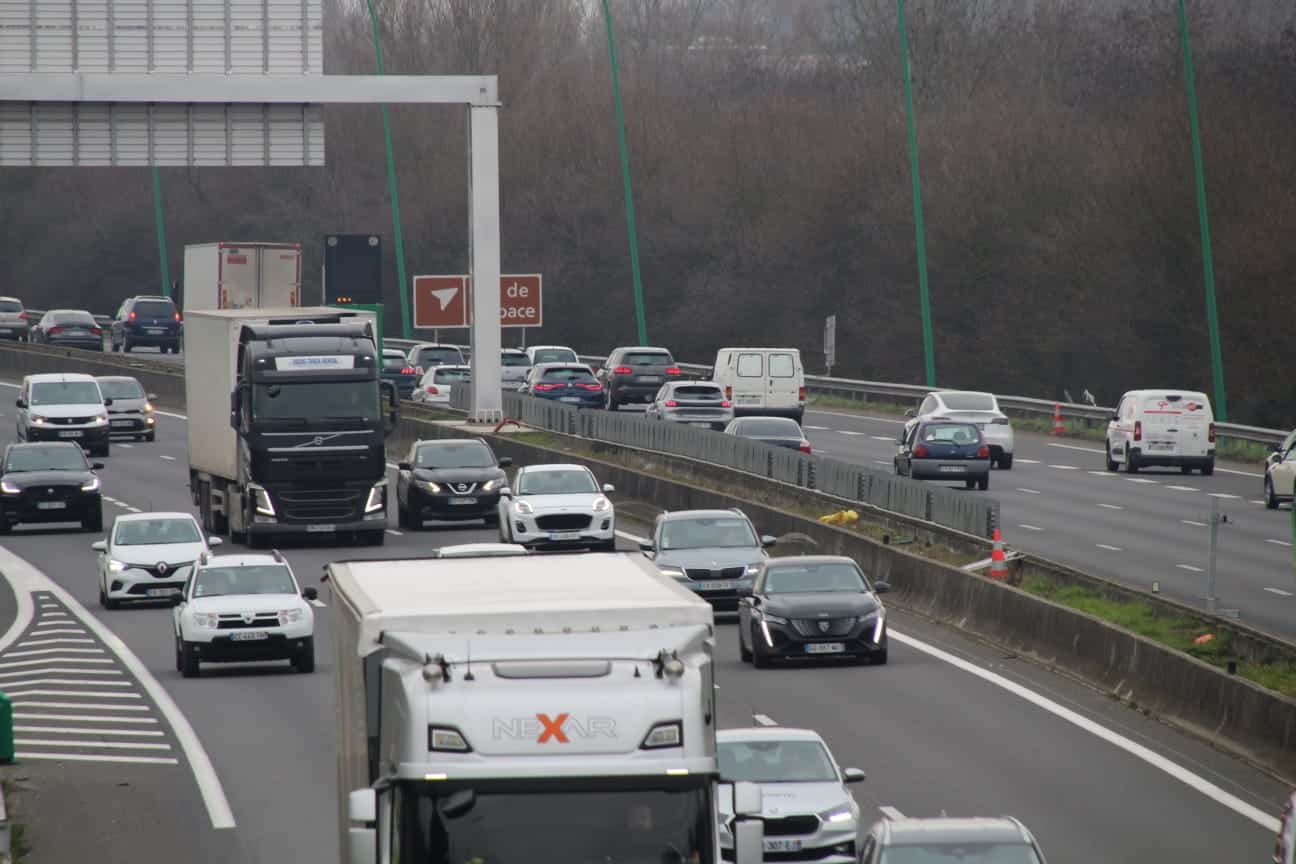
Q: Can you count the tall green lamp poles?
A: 5